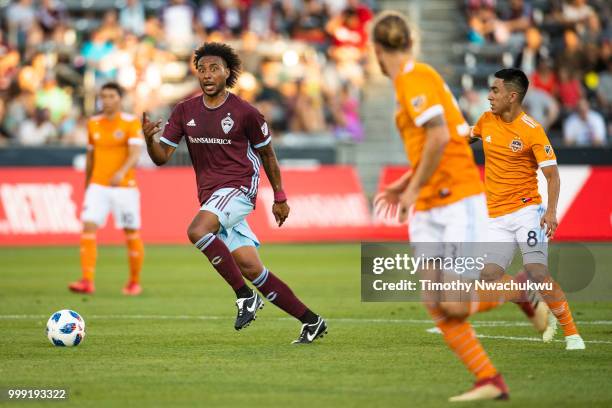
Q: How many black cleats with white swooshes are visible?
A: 2